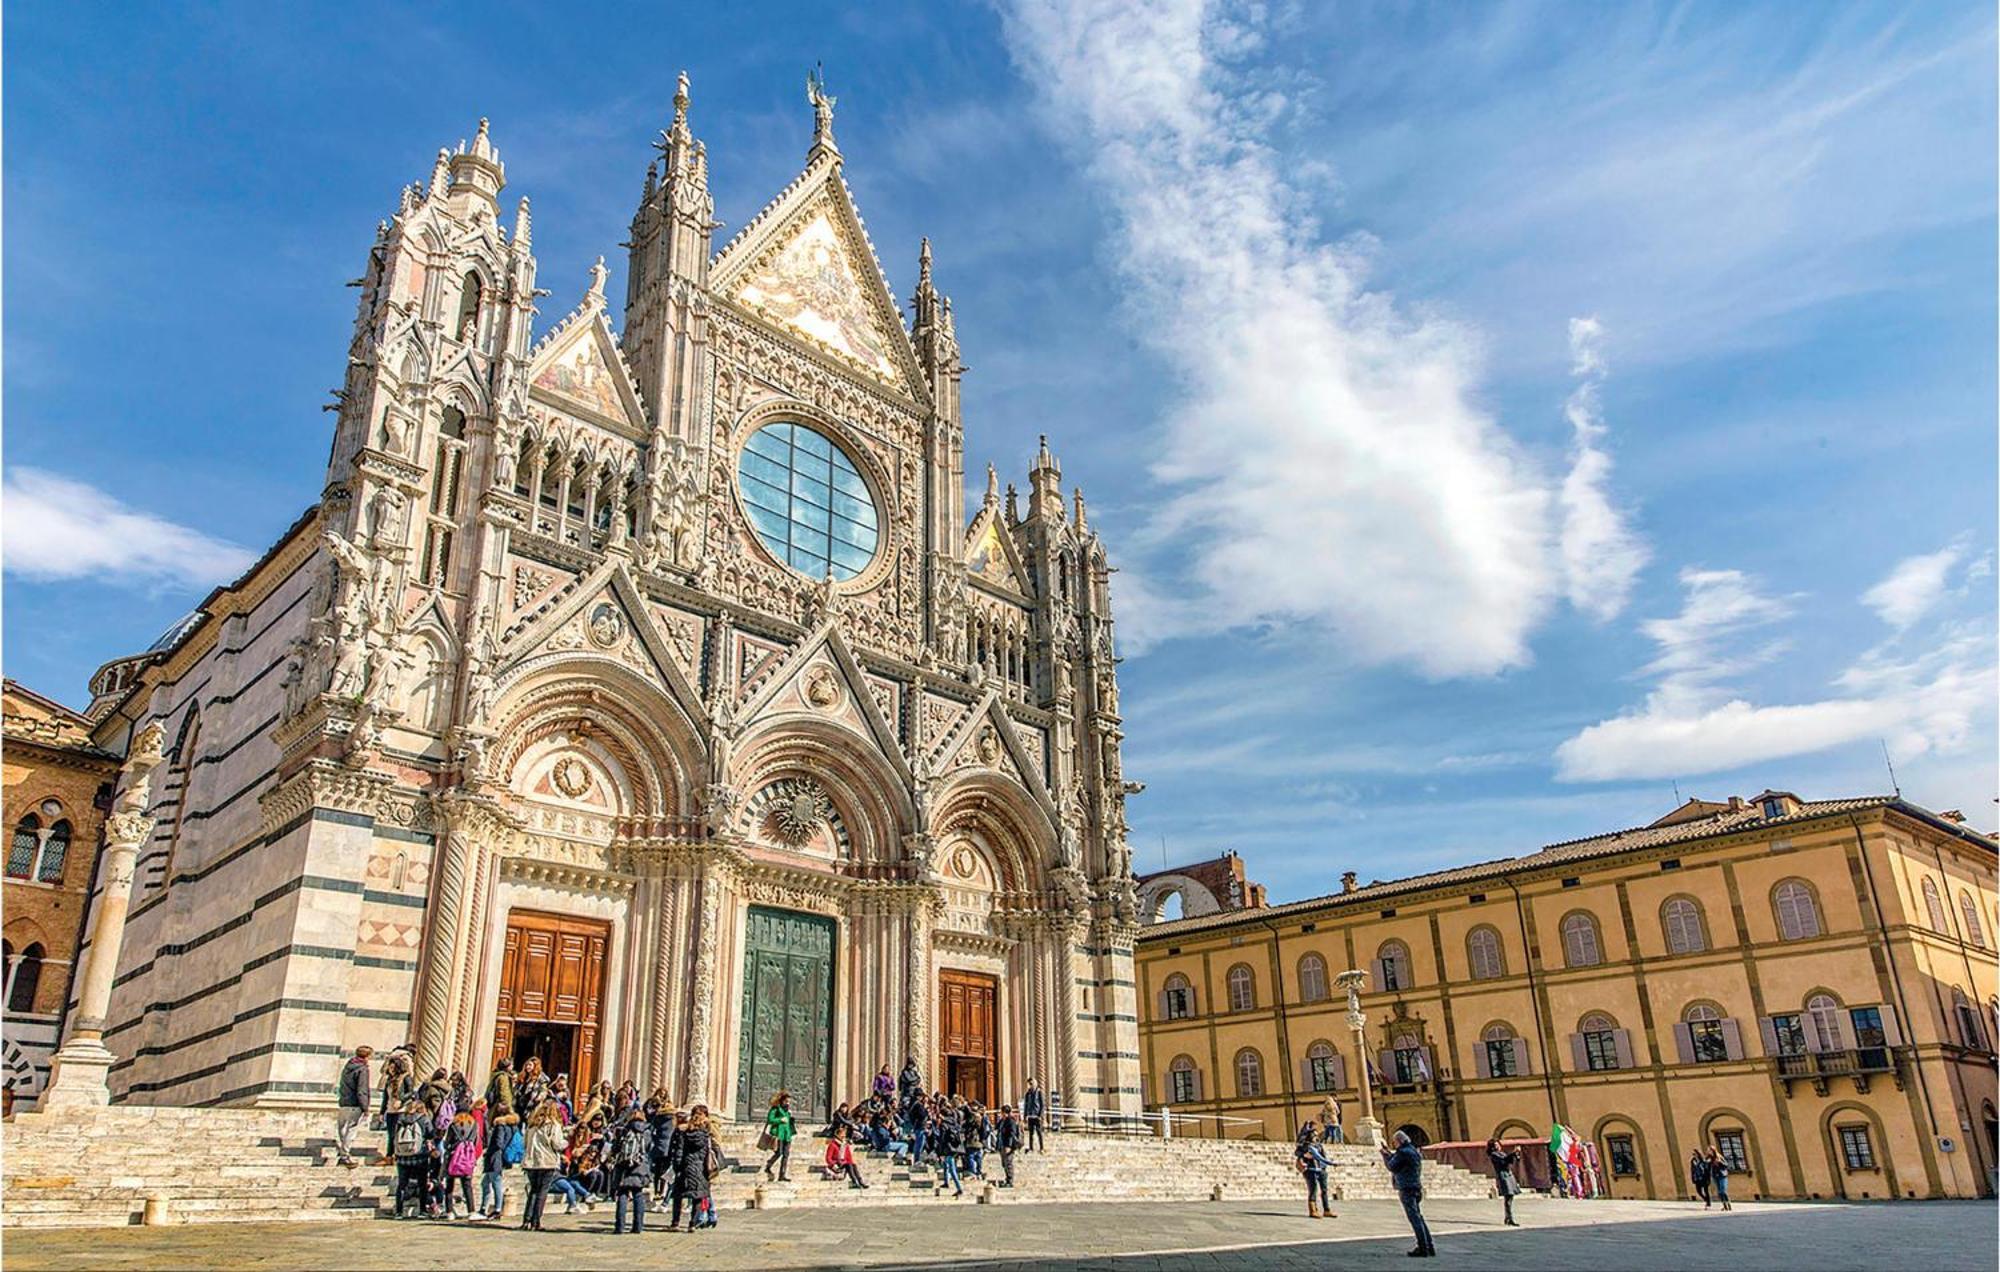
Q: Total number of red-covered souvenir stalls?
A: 1